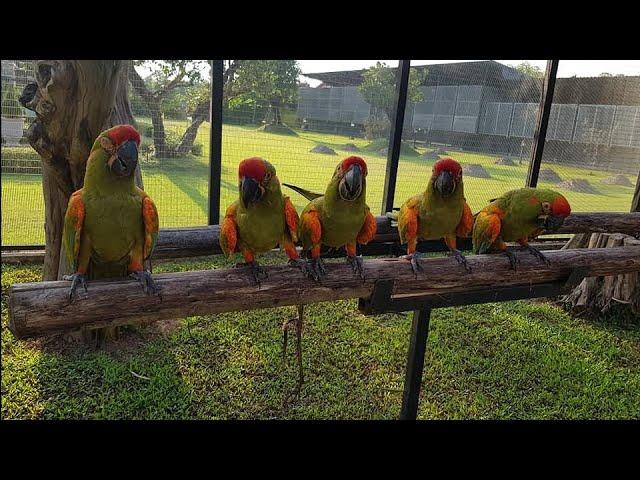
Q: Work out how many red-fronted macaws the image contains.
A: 5